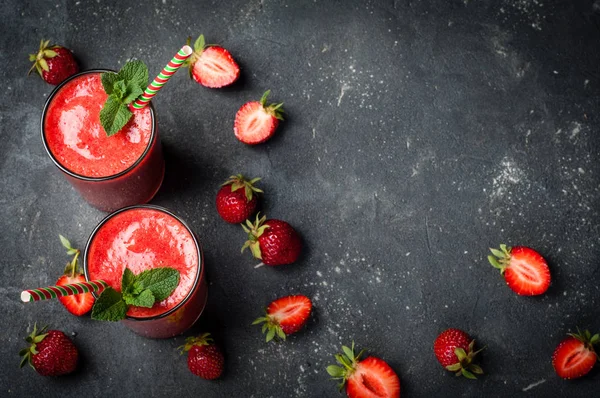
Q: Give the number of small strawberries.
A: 13